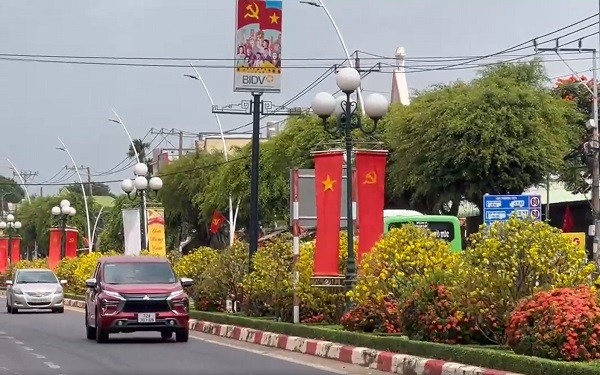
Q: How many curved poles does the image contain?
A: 5